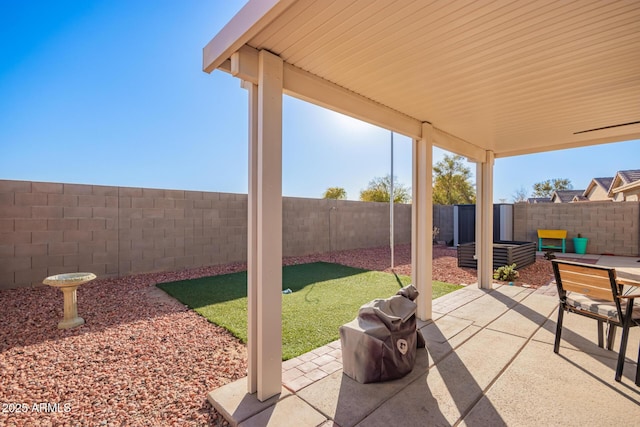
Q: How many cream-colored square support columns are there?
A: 3